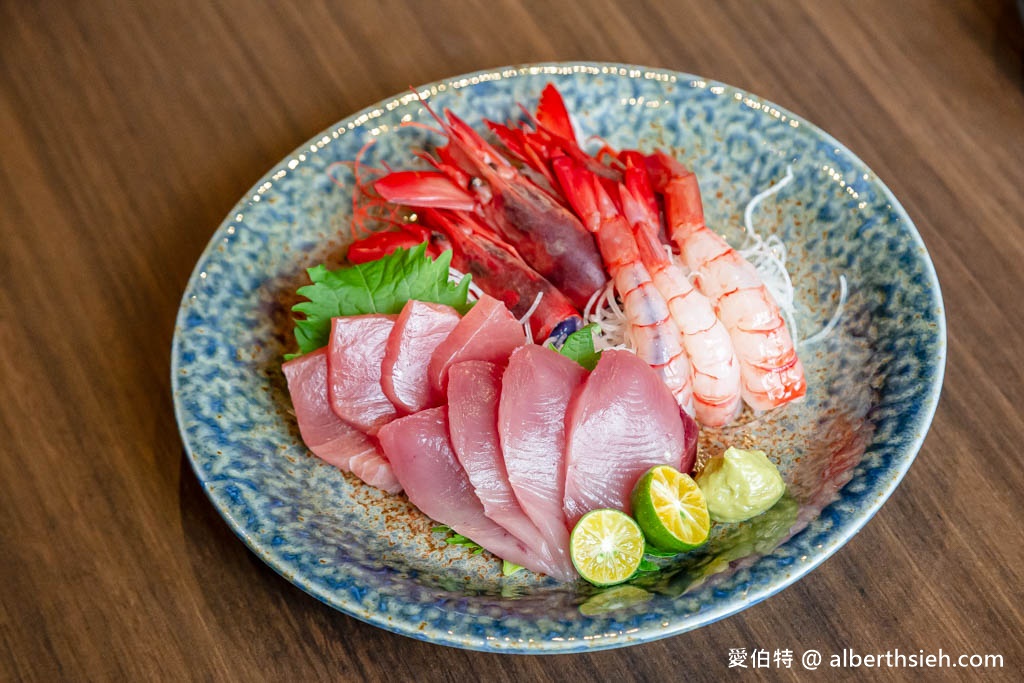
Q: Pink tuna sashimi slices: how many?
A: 8